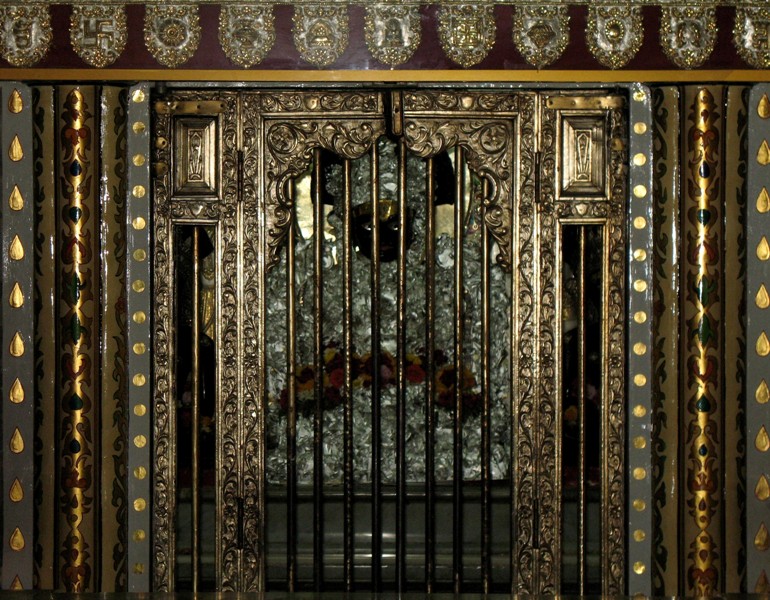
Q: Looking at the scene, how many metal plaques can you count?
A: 11